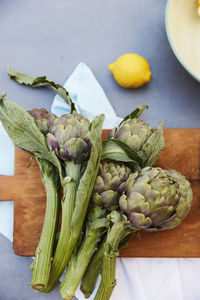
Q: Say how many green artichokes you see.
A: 5